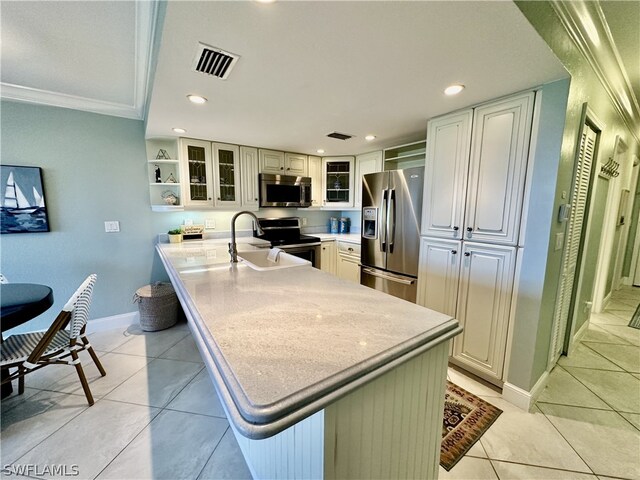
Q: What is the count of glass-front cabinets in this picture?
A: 3